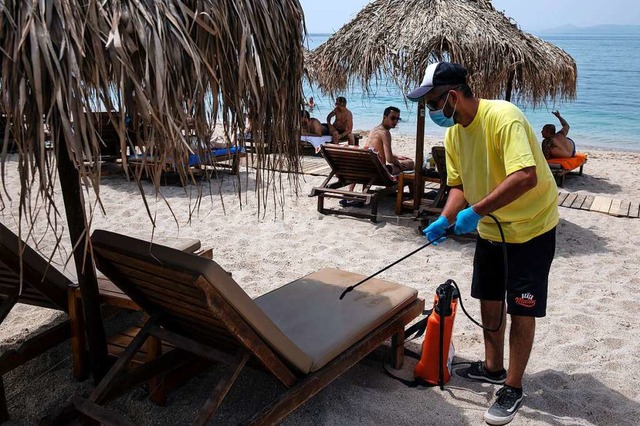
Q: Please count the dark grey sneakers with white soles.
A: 2